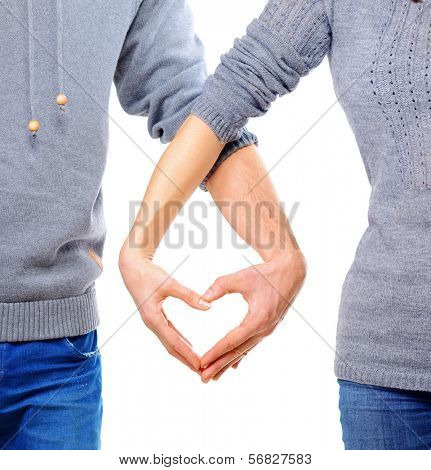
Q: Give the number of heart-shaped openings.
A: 1